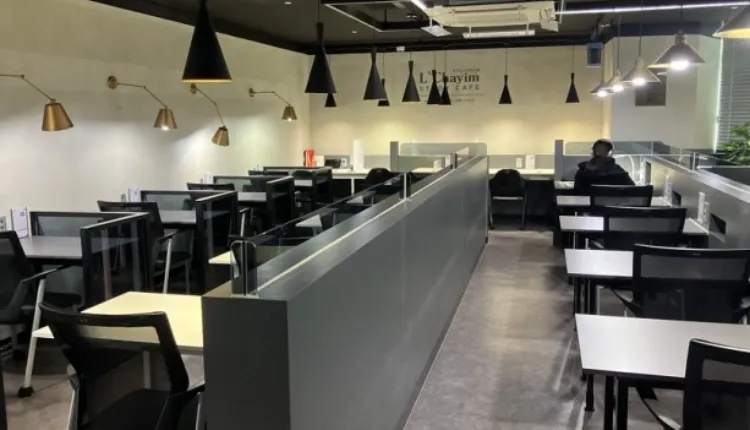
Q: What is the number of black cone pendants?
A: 10